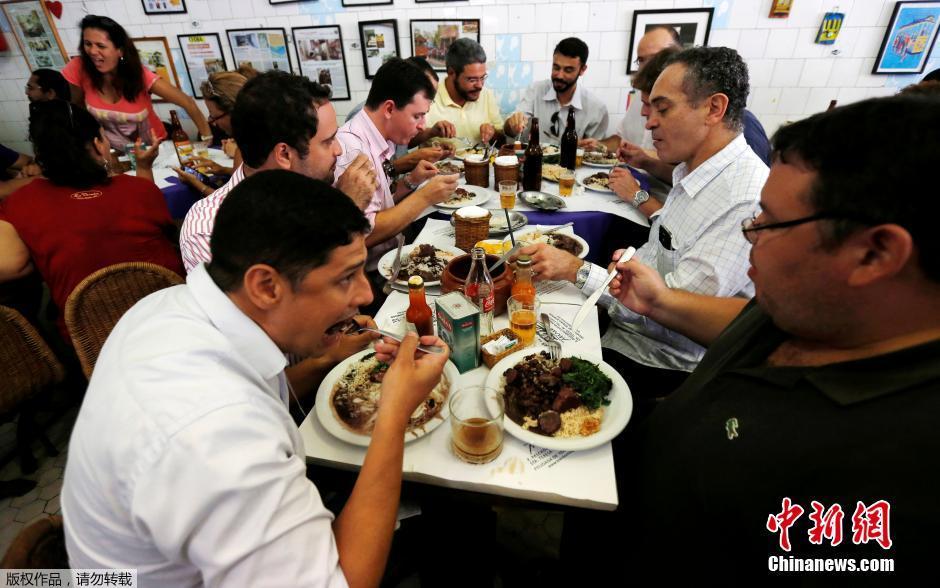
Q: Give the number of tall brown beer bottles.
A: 3